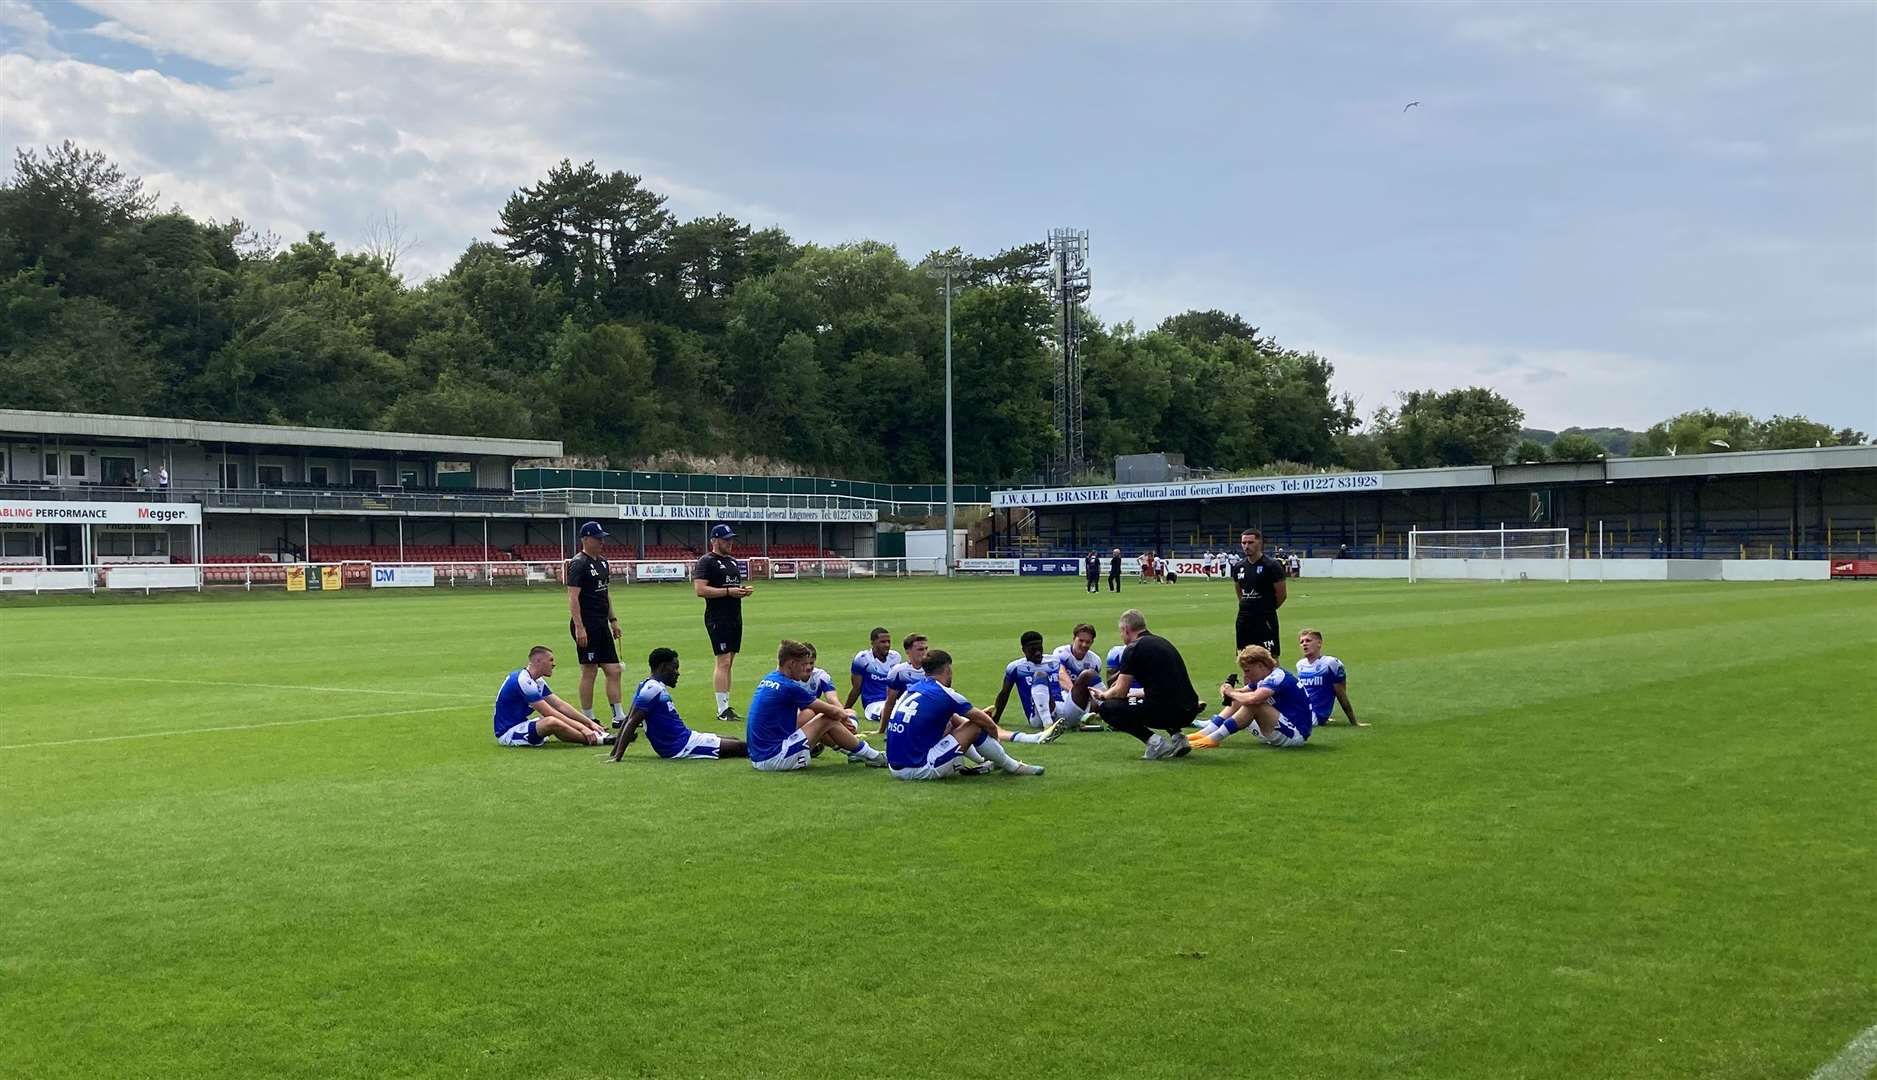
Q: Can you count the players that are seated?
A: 12